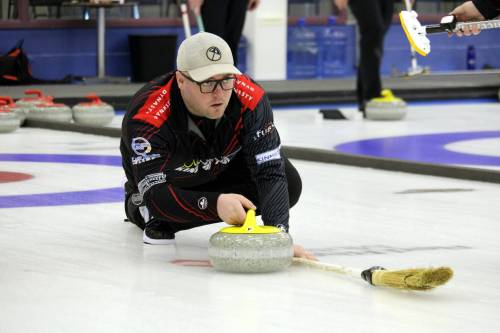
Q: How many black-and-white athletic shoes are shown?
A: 1